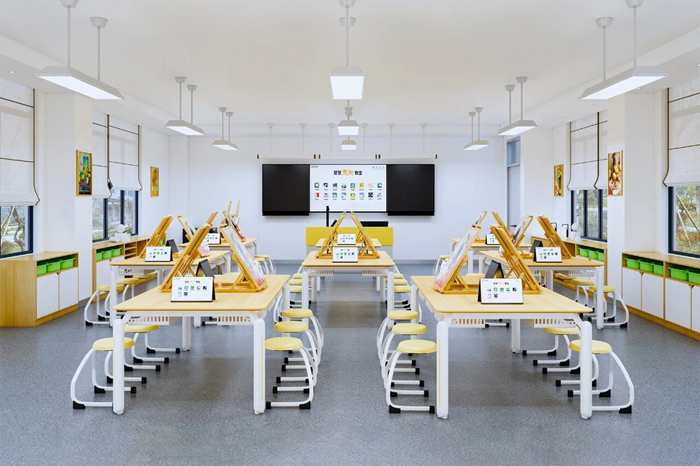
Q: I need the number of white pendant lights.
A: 9